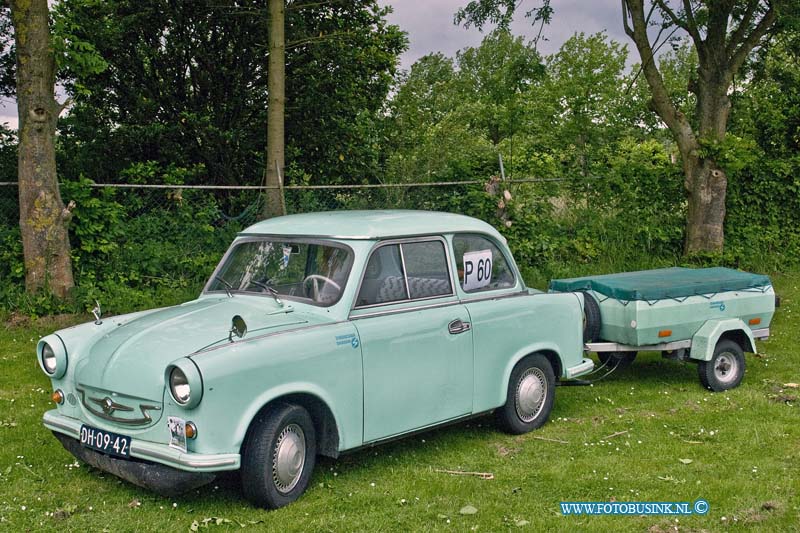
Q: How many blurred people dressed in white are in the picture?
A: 0